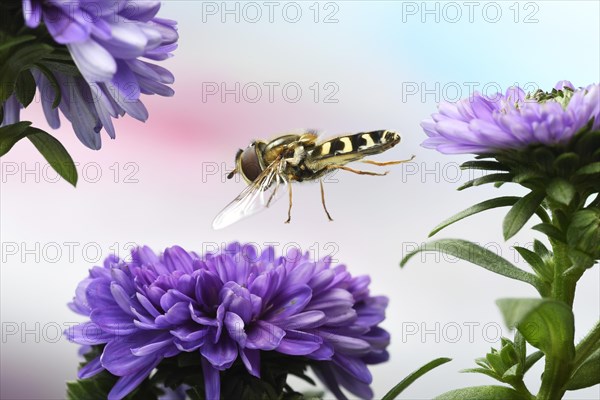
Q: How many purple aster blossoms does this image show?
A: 3